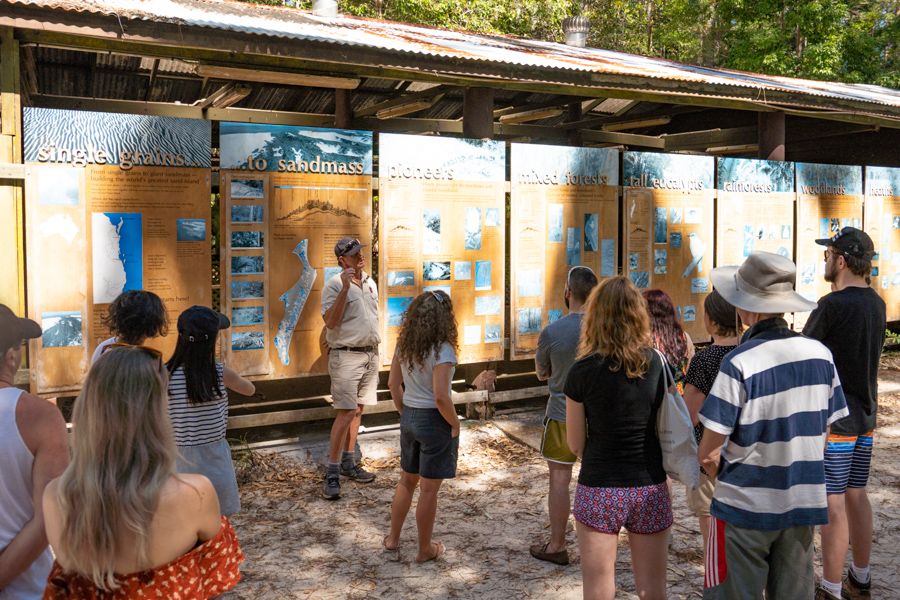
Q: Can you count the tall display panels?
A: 8